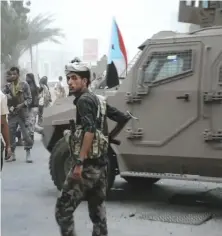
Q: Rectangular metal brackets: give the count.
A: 4